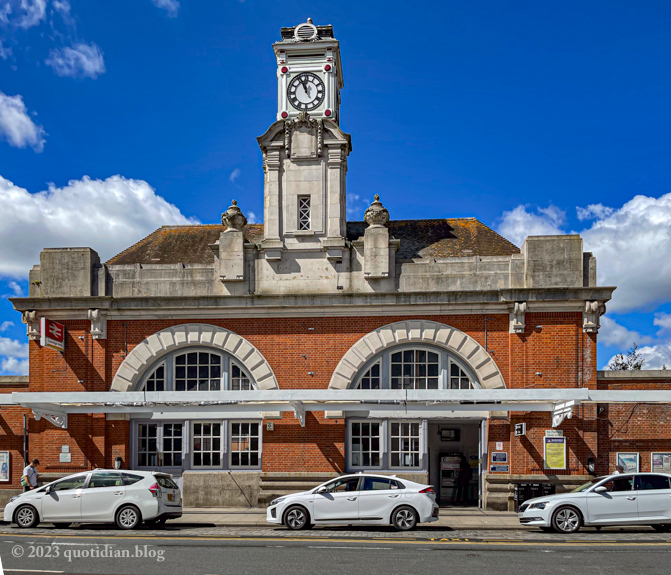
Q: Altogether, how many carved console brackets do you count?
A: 4